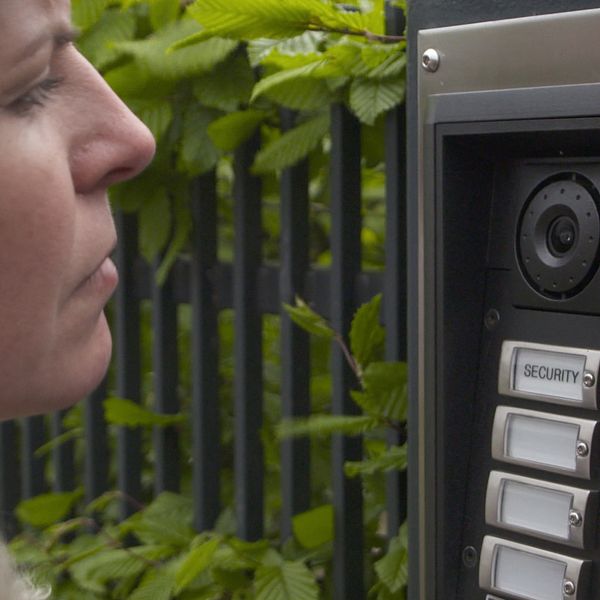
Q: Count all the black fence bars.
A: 11